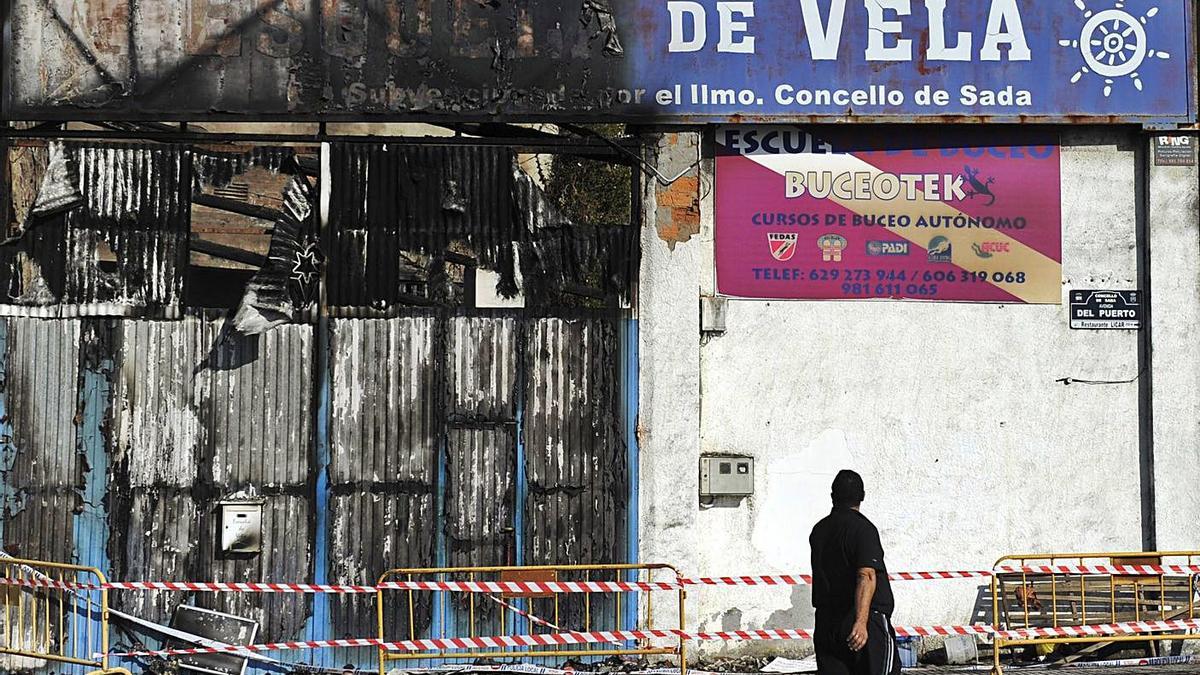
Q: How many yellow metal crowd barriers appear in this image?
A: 3